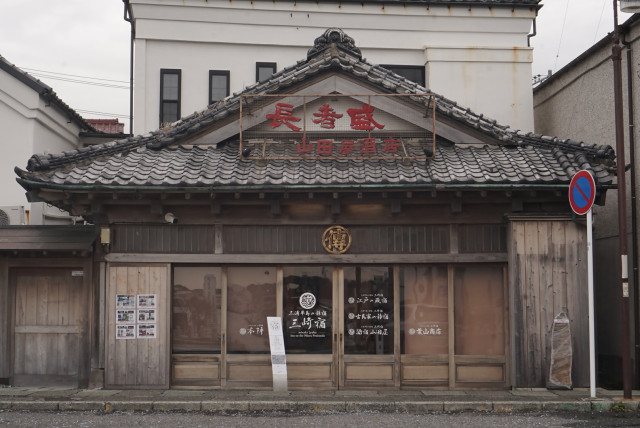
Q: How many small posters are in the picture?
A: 6